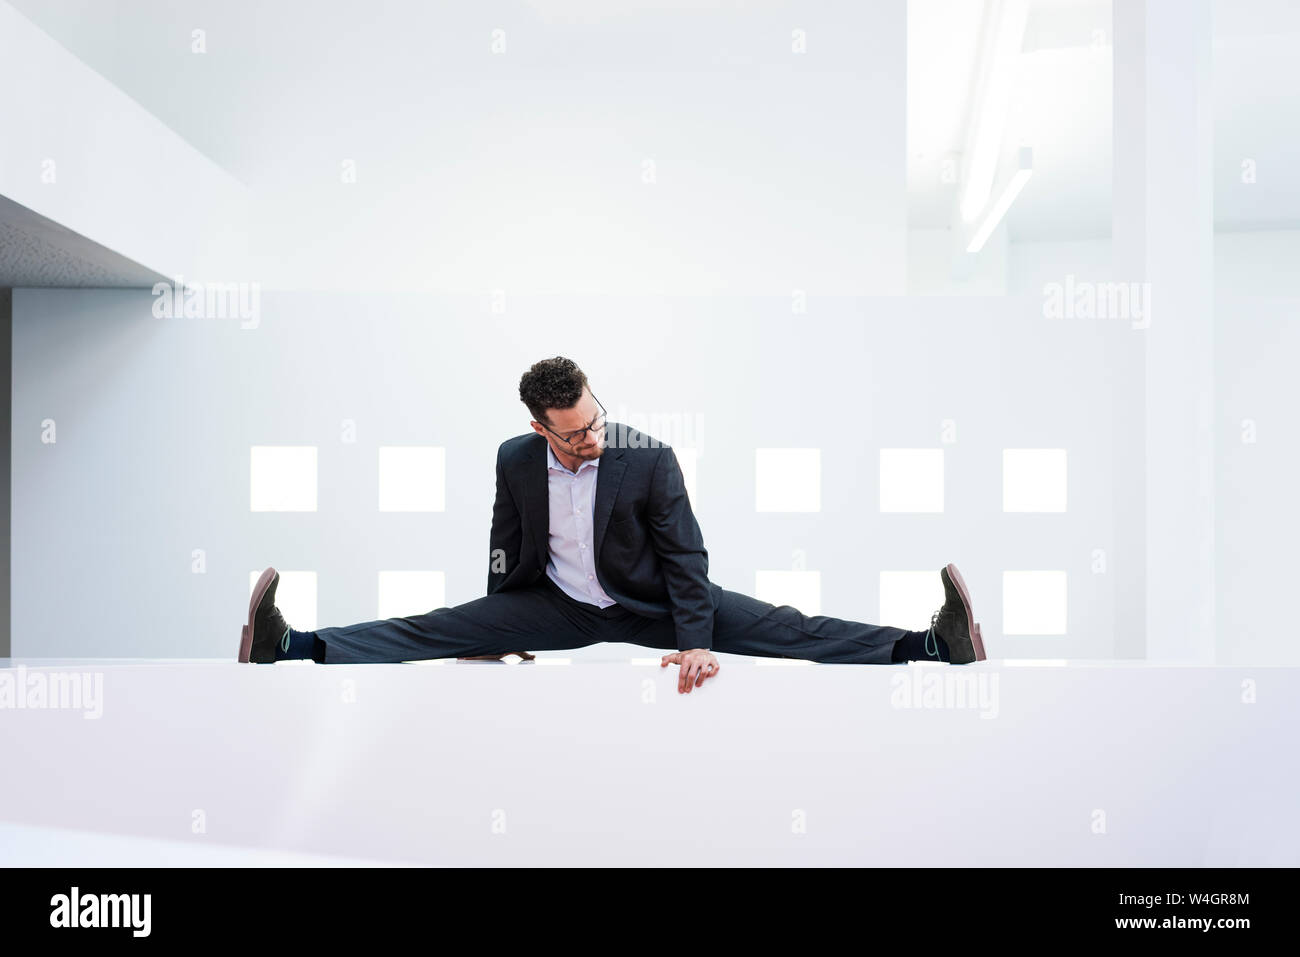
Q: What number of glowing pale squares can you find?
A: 11